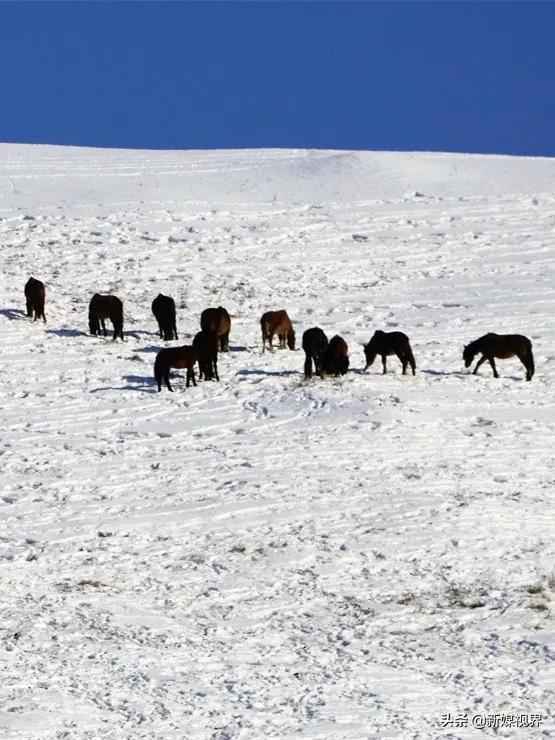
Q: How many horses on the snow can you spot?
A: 11